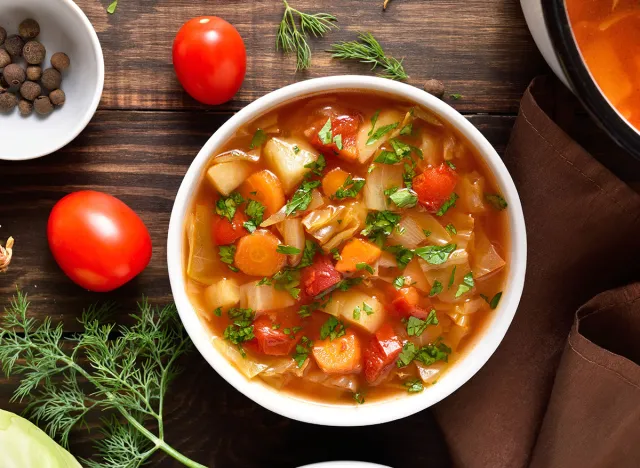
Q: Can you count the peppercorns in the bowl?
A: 15